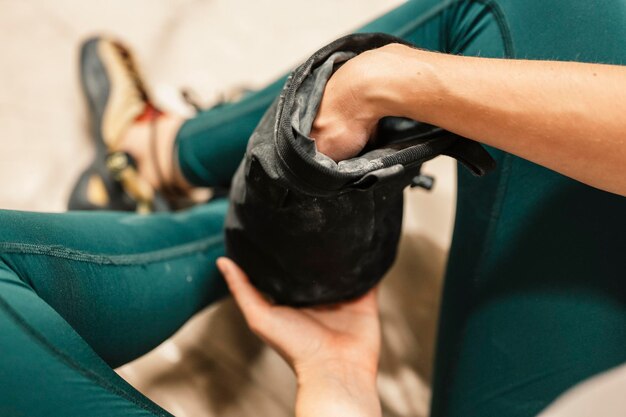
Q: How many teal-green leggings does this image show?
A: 1